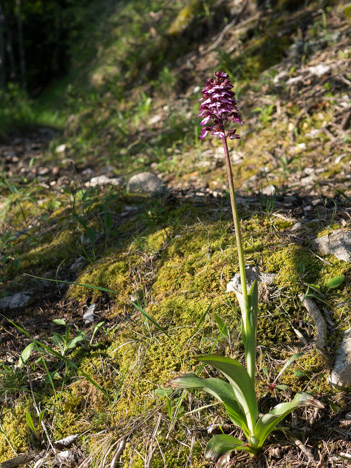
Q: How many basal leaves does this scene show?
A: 4